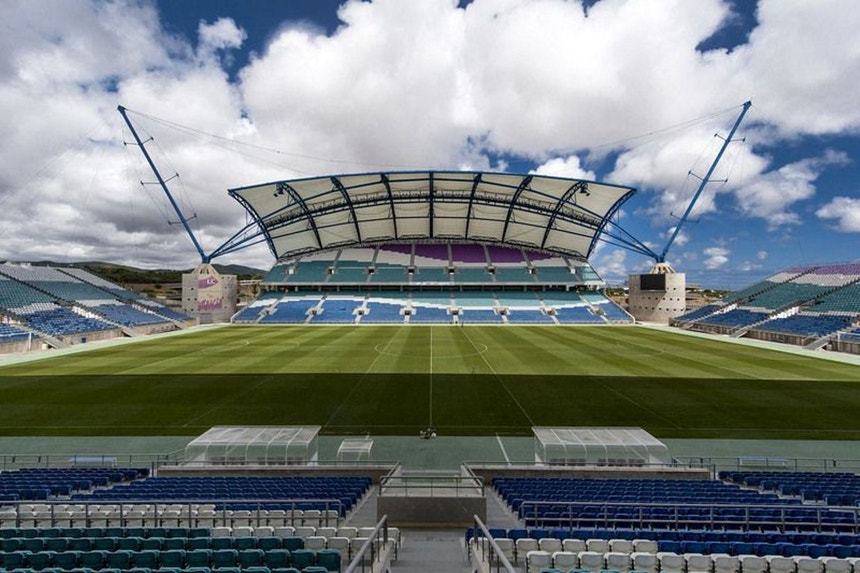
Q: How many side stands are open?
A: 2